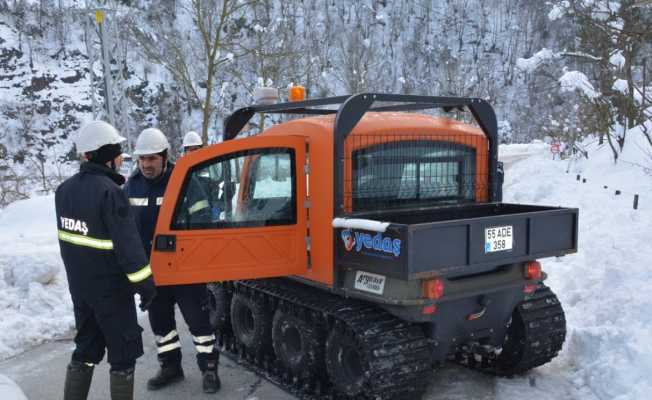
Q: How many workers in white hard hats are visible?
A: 3